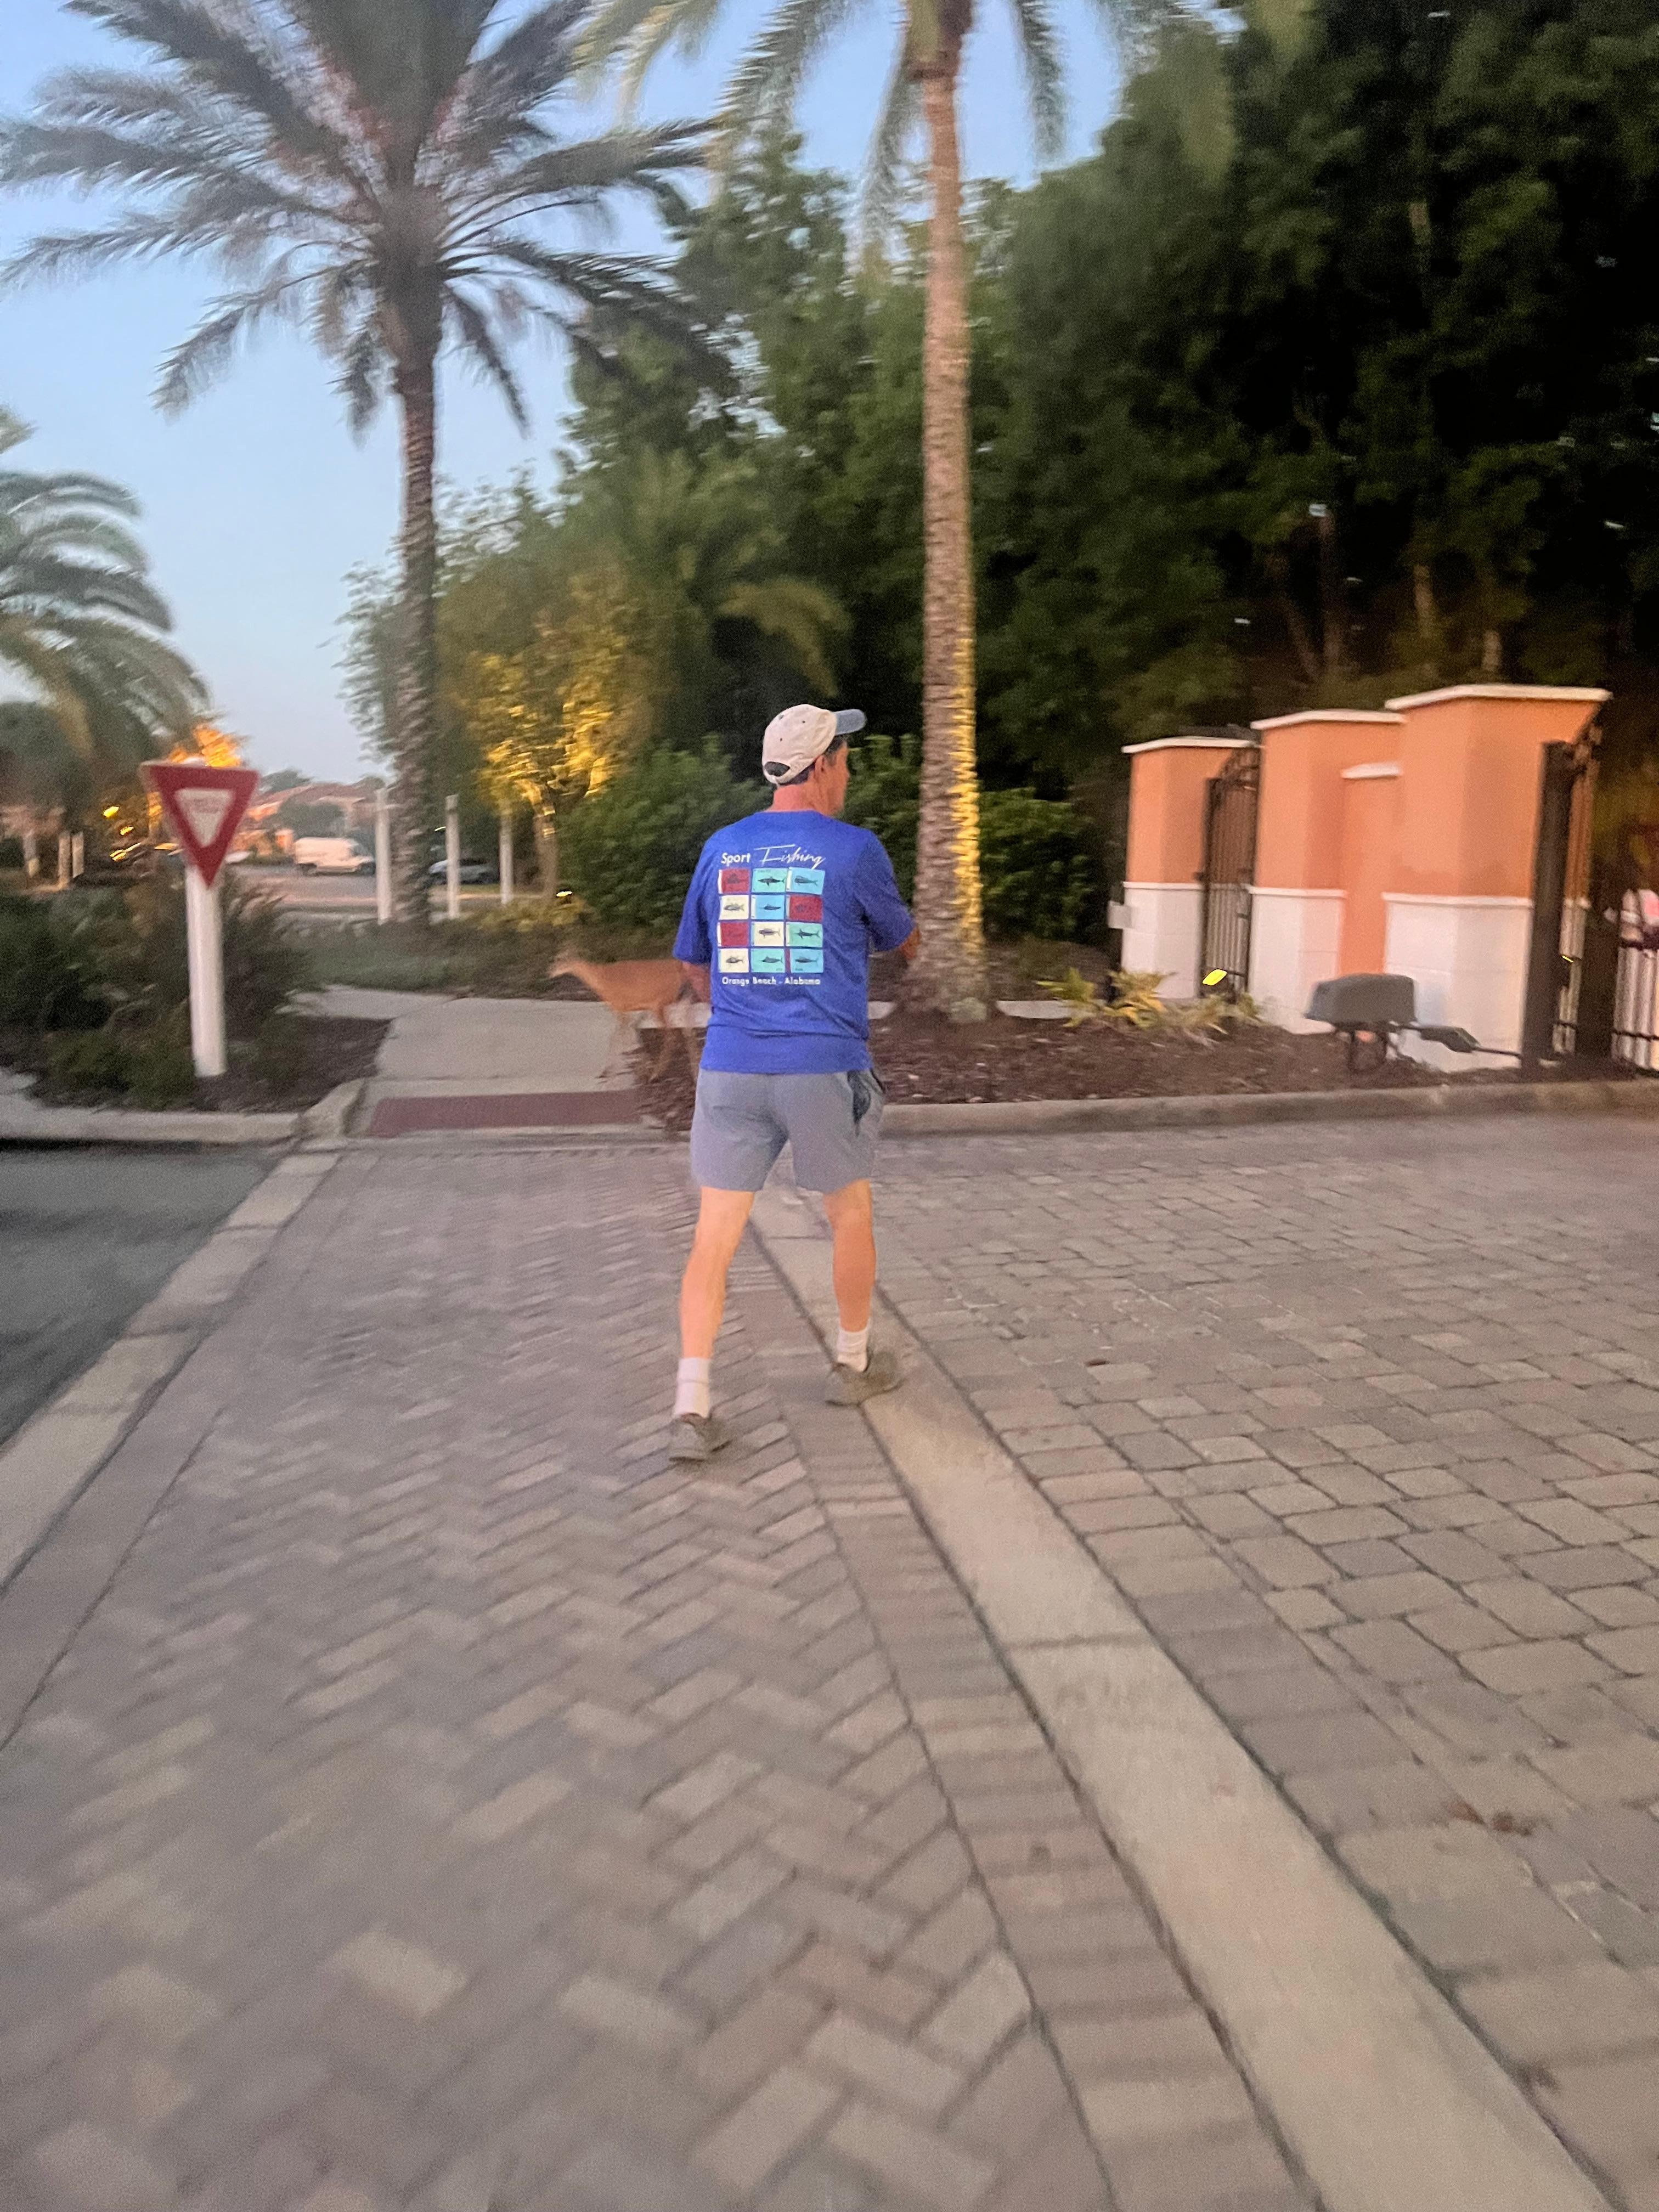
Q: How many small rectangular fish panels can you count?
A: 12